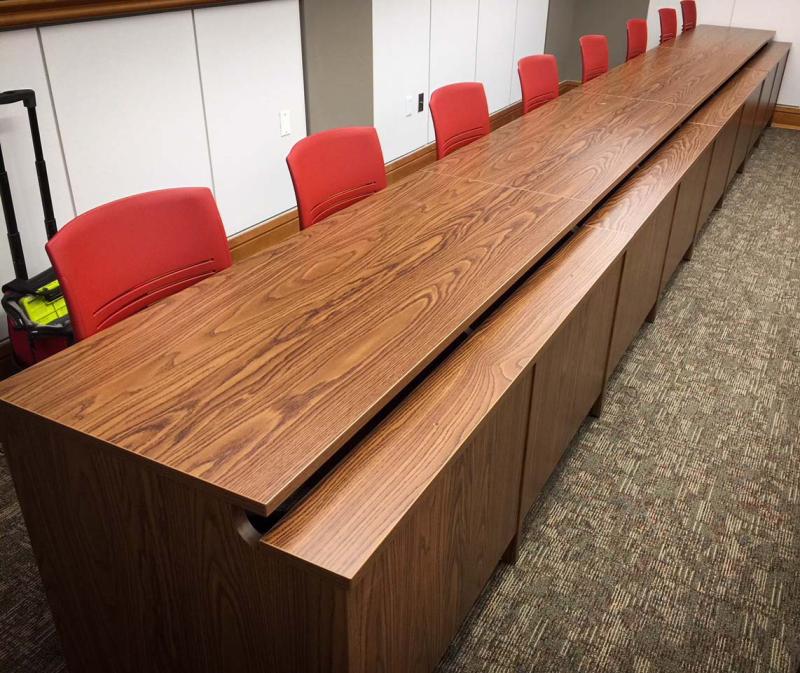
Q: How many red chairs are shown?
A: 8